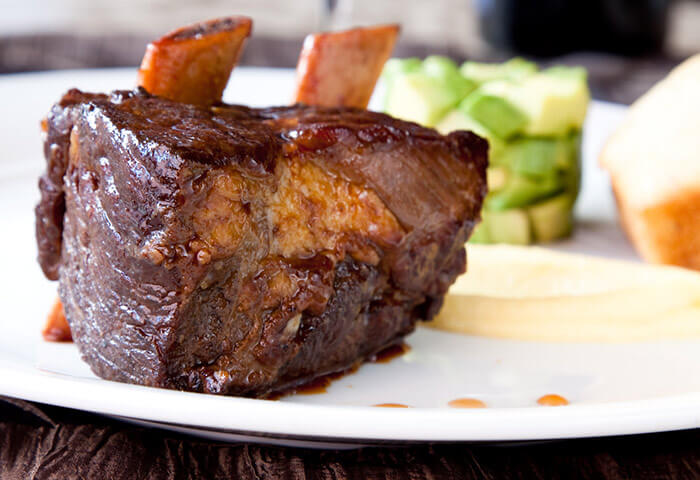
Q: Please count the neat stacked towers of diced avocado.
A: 1